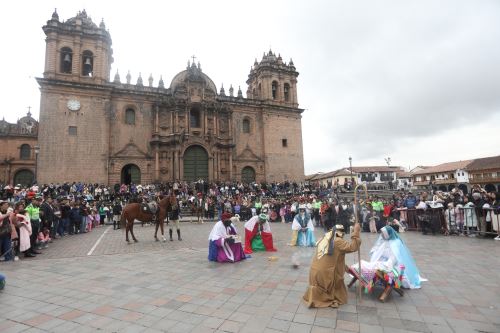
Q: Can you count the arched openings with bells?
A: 4